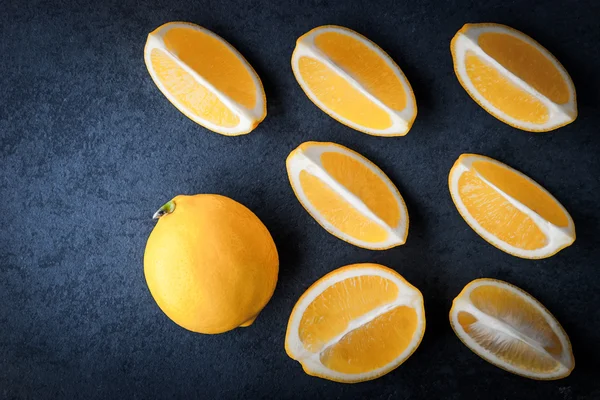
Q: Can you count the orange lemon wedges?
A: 7